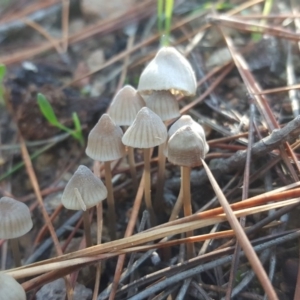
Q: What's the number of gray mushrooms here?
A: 10